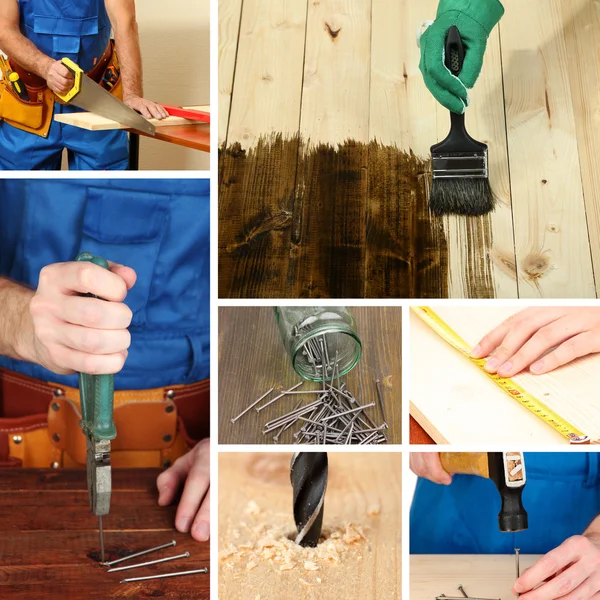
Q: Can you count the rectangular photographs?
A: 7